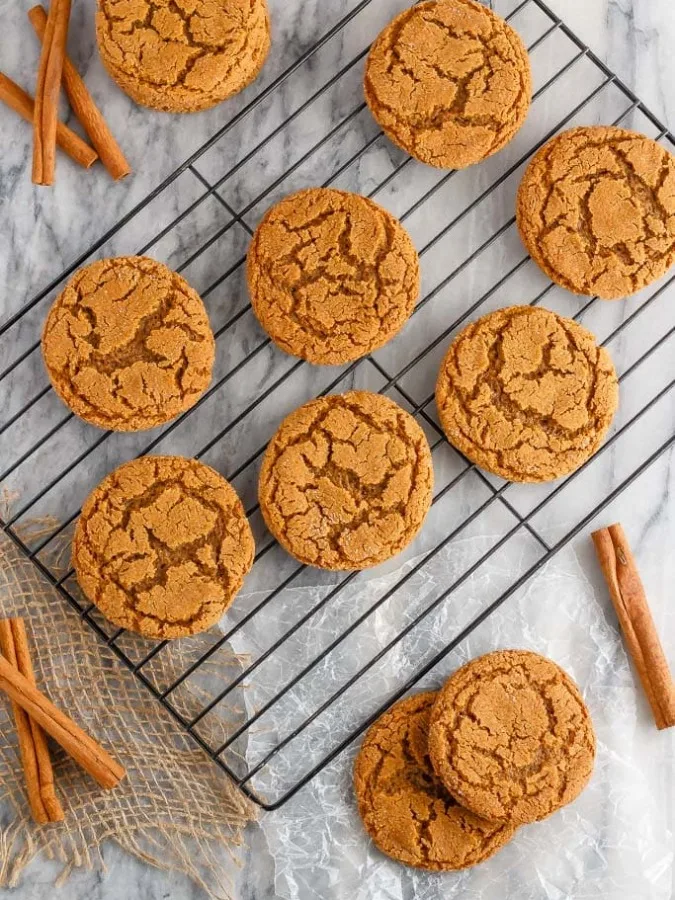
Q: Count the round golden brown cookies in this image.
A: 10